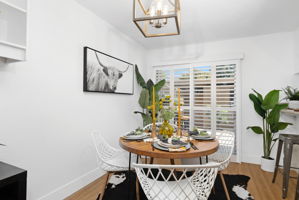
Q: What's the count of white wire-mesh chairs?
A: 4